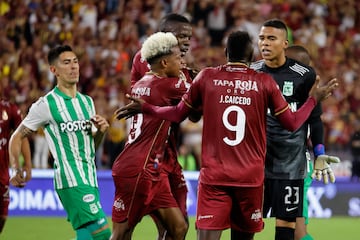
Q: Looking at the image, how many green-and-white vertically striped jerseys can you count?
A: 1